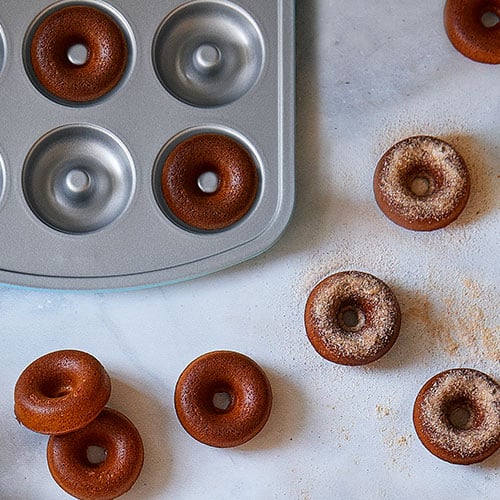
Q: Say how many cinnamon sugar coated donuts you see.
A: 3